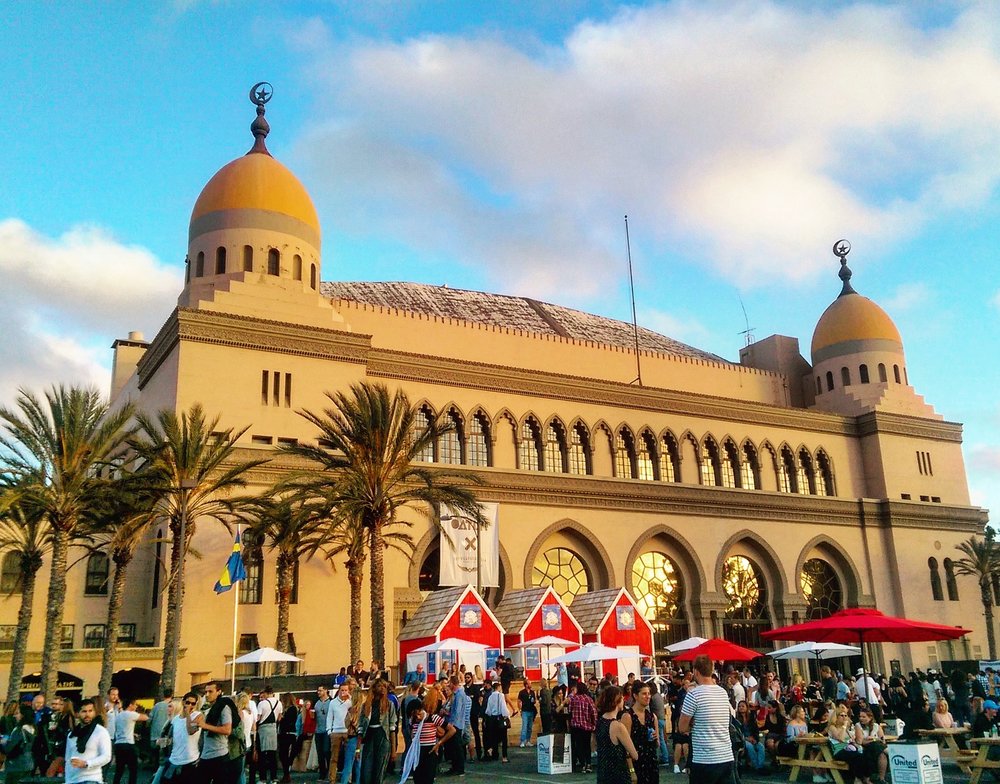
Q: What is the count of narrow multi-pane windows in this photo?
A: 15